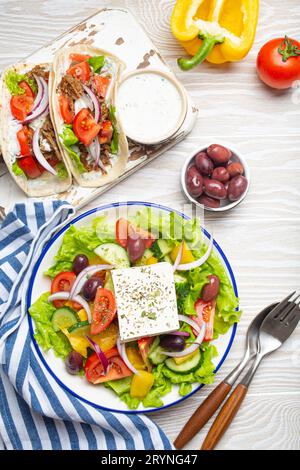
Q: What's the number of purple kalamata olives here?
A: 14